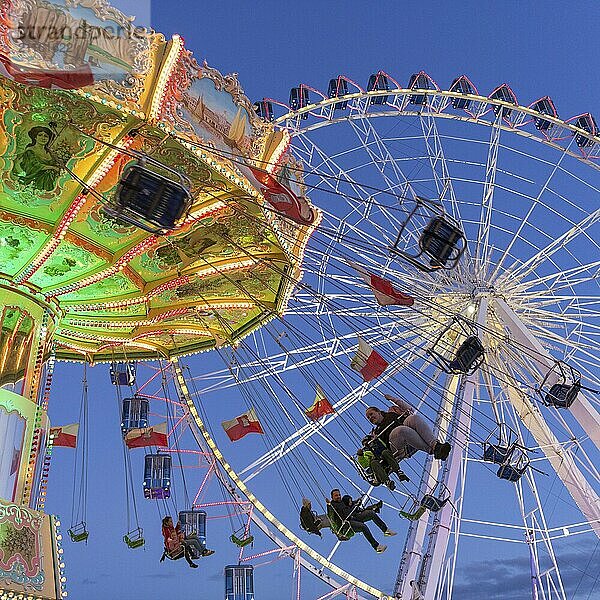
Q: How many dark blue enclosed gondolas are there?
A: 14